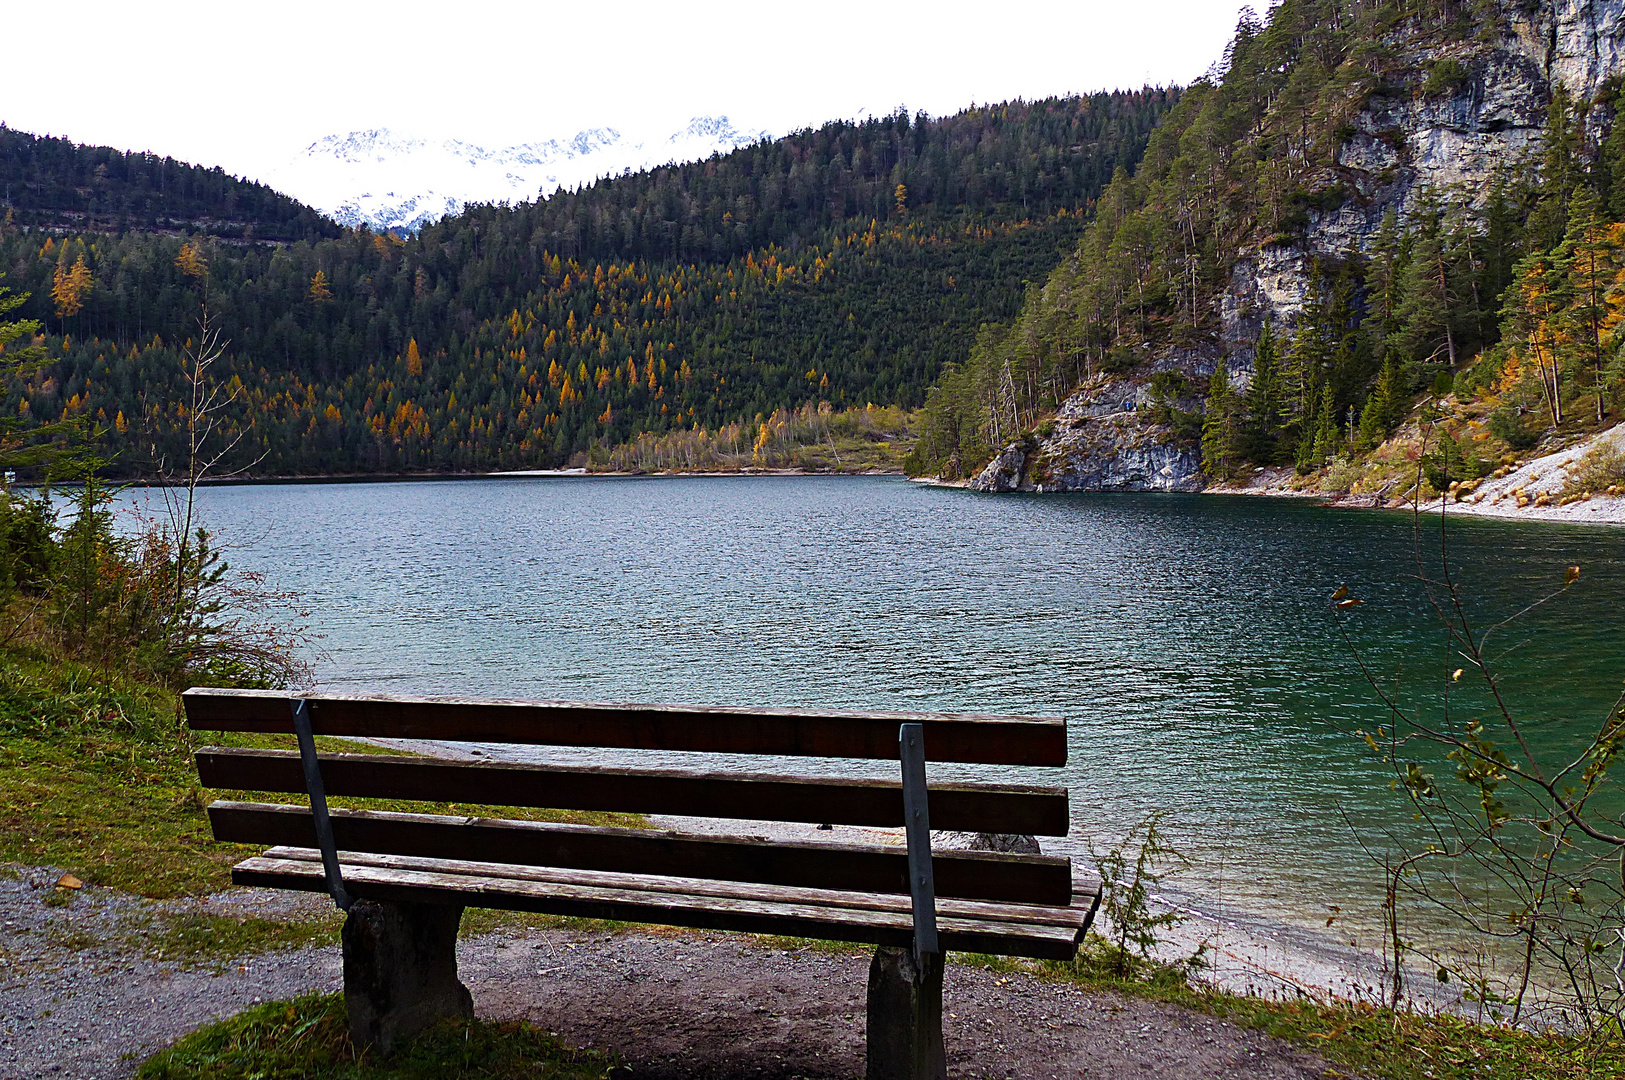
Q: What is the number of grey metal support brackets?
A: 2